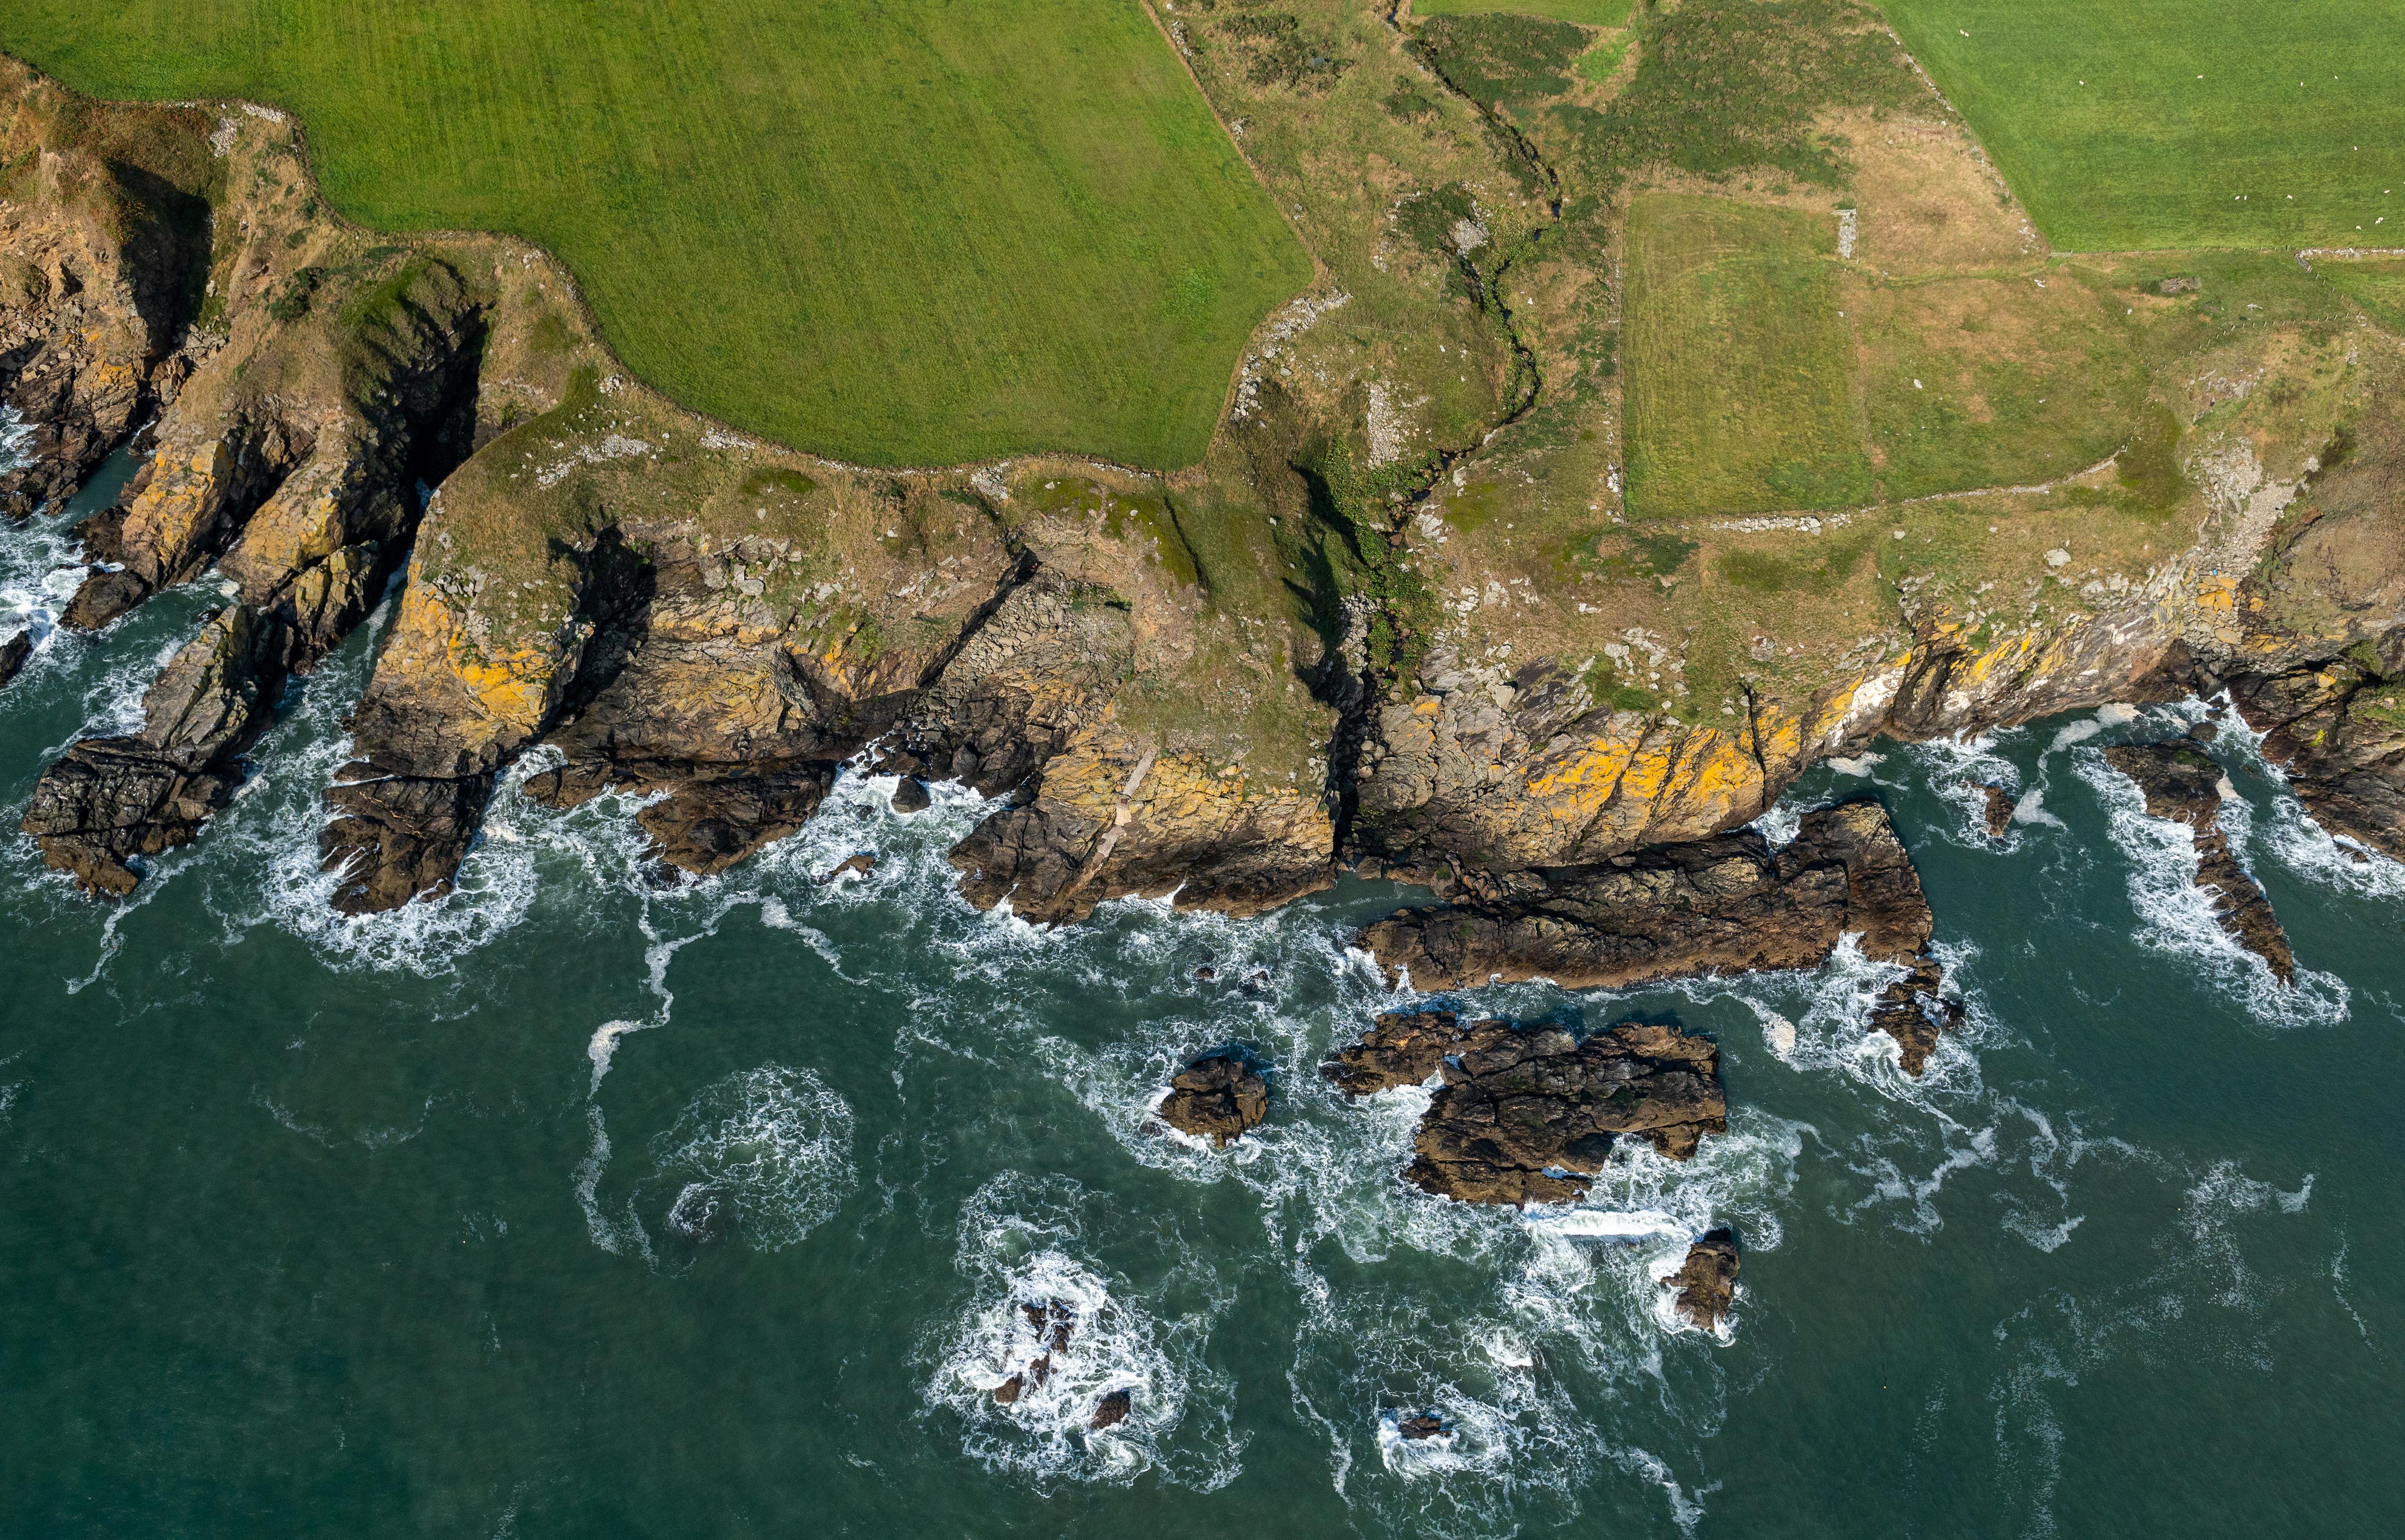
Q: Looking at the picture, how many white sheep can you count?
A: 15